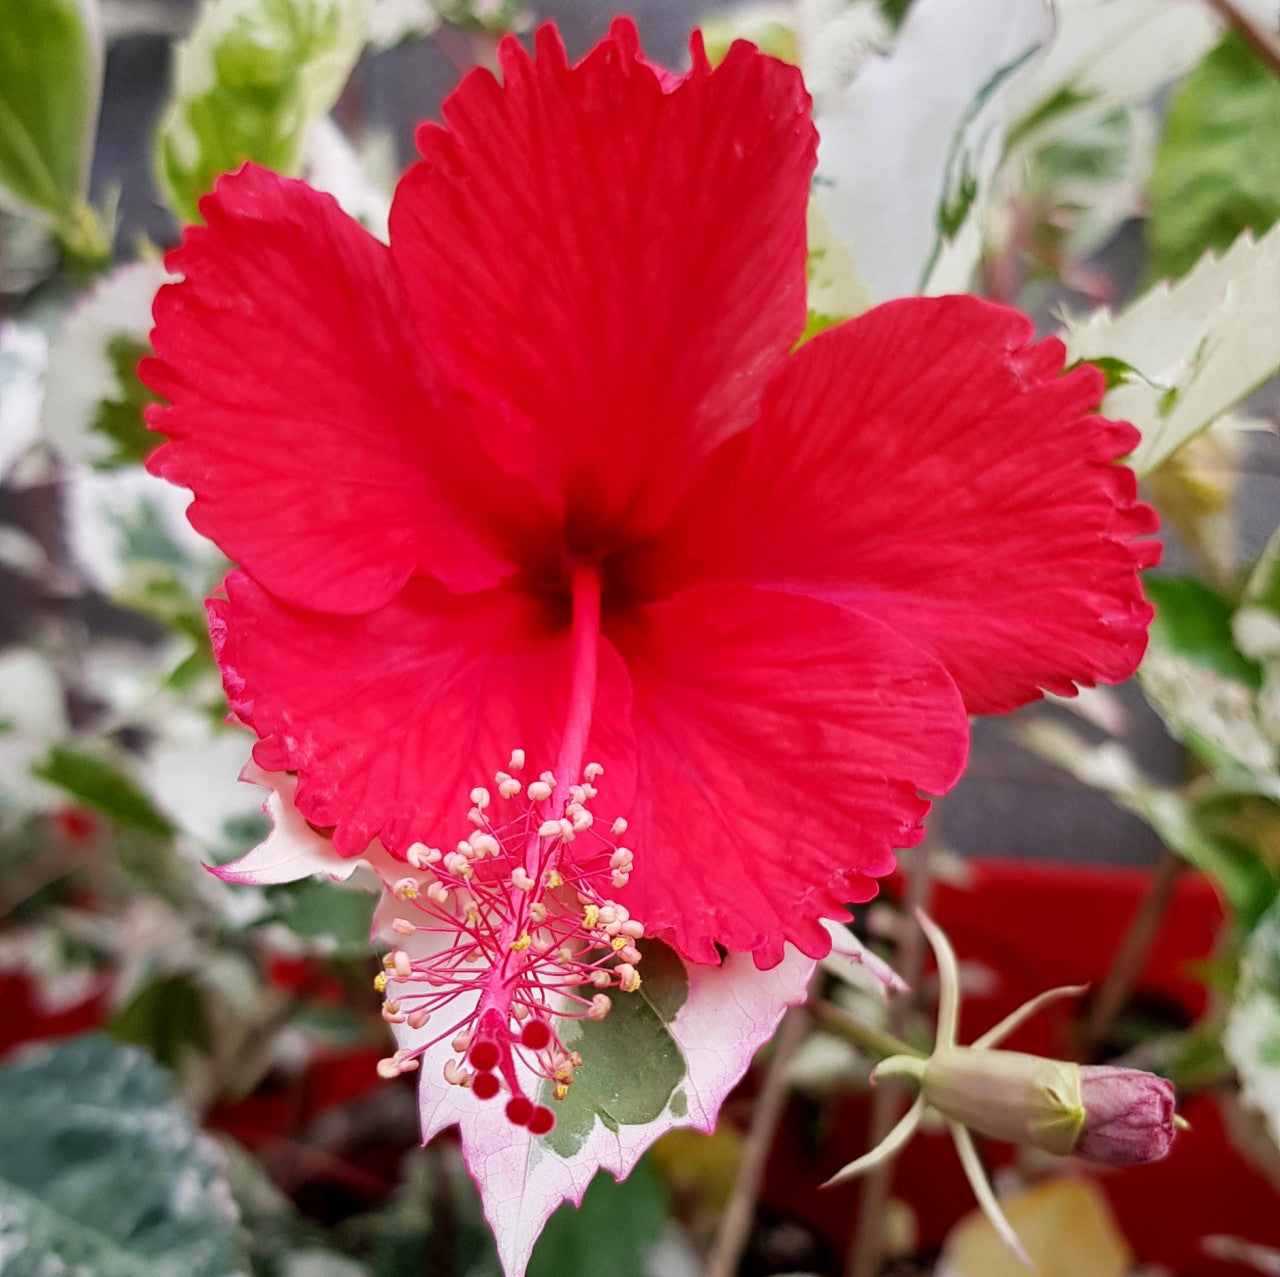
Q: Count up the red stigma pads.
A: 5